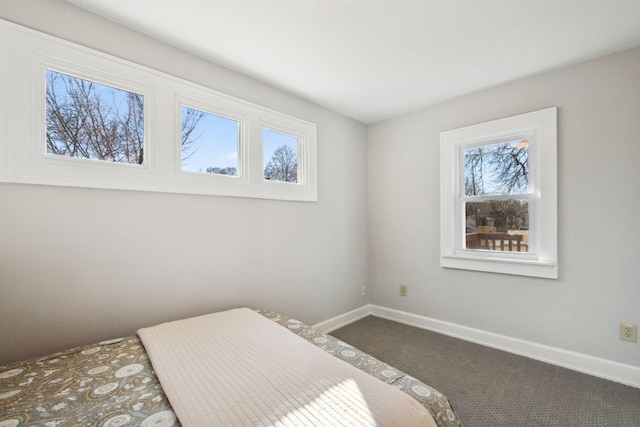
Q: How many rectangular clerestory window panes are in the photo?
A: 3